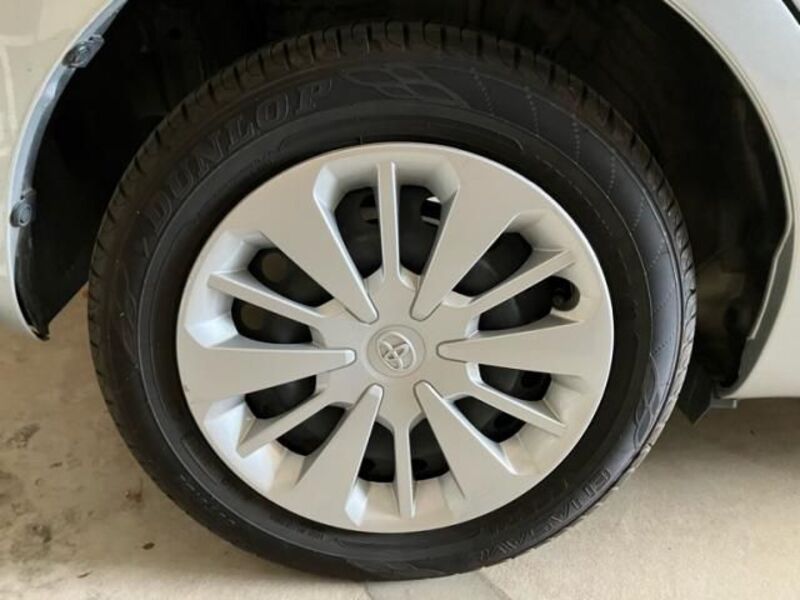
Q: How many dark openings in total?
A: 12